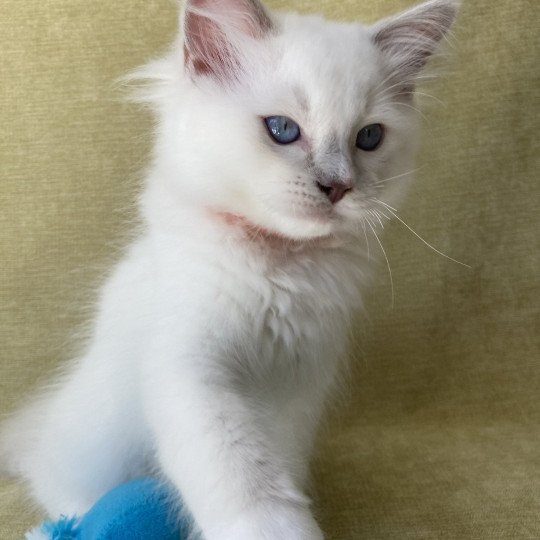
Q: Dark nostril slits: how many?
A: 2